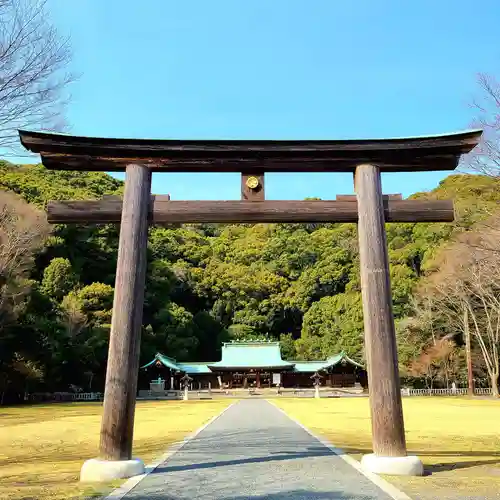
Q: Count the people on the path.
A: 0